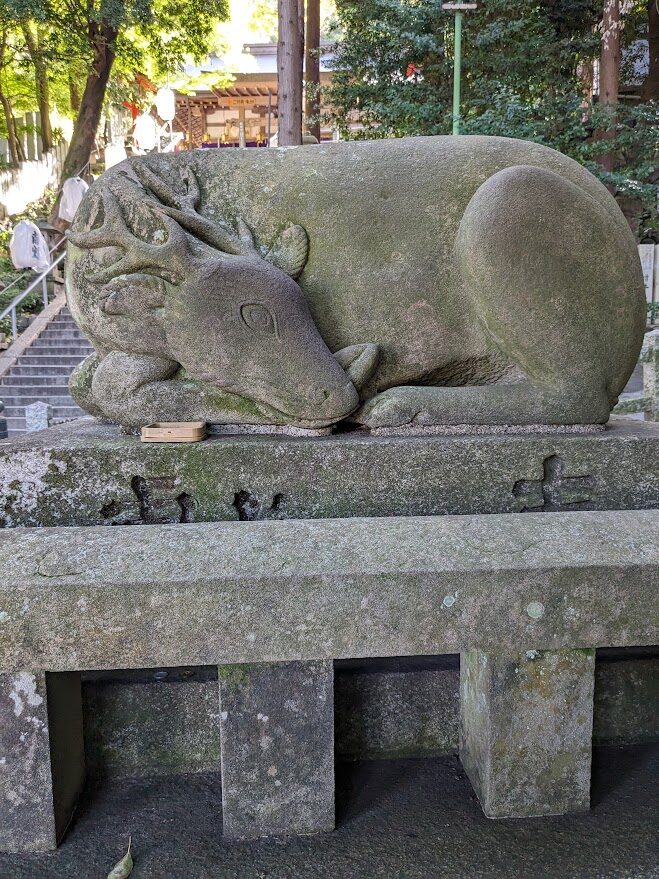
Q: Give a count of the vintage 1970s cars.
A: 0